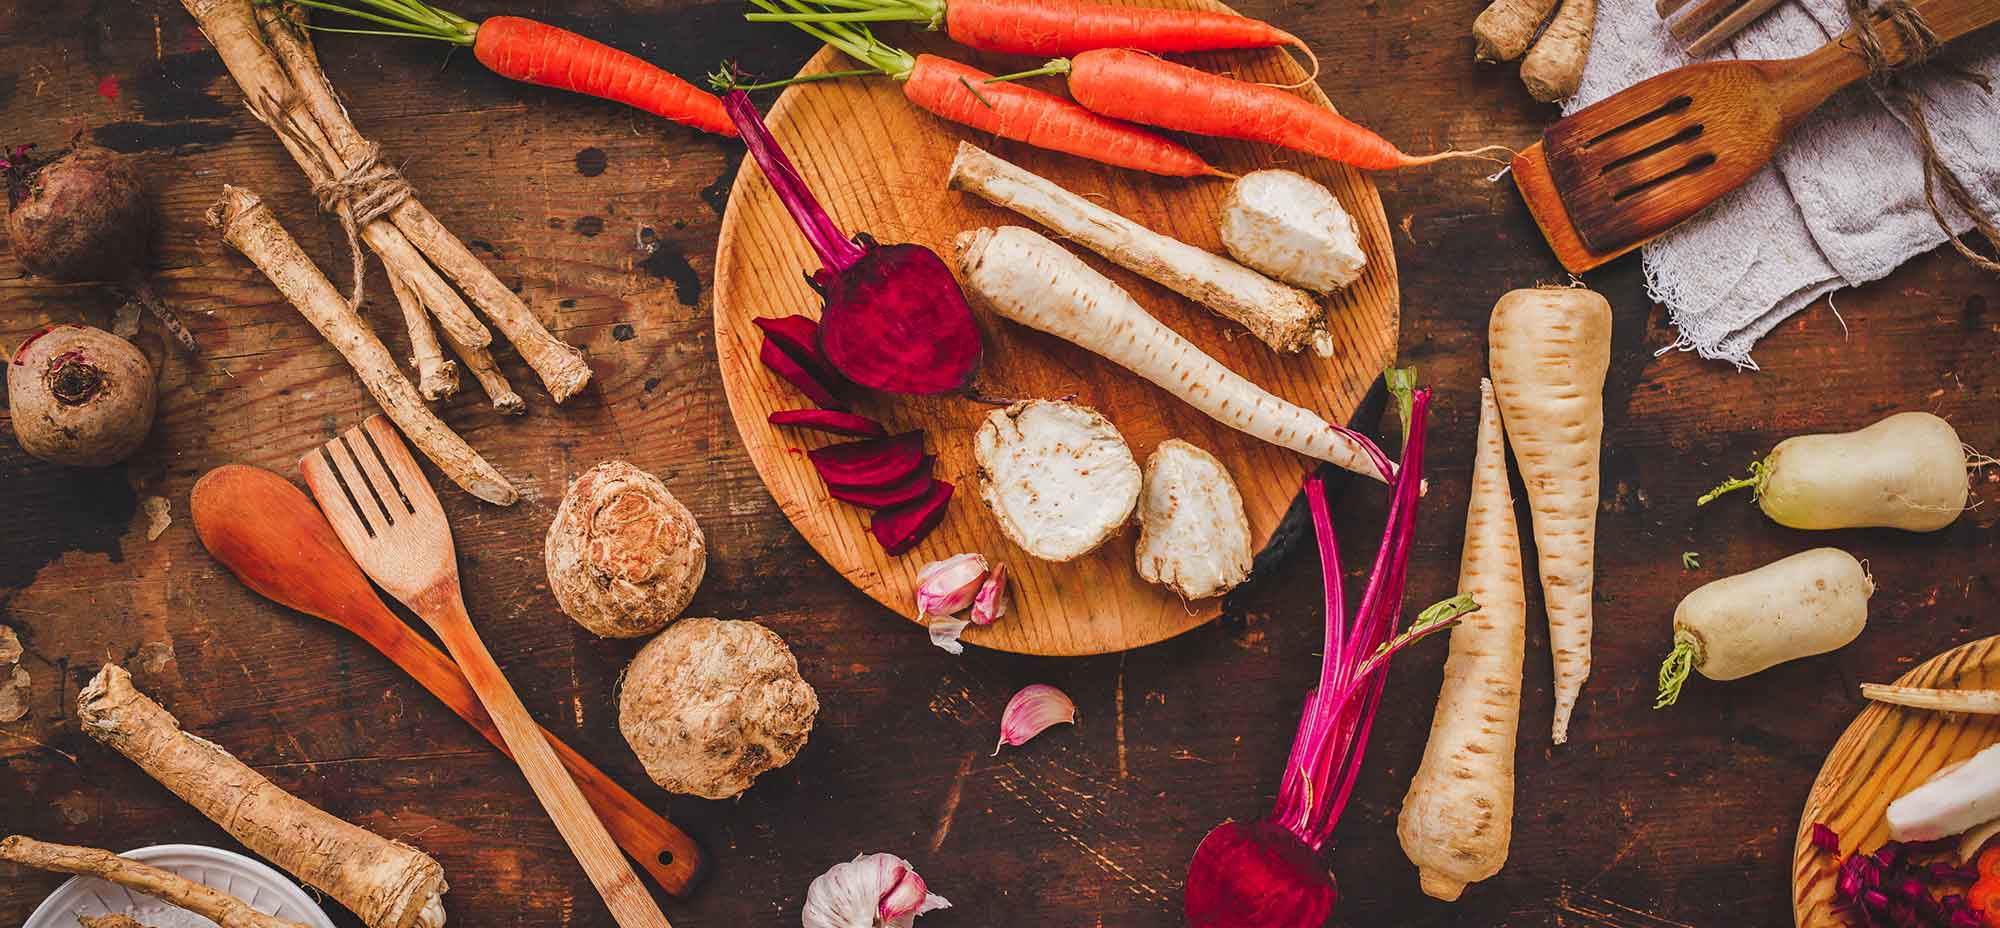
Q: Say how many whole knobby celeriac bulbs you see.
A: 2